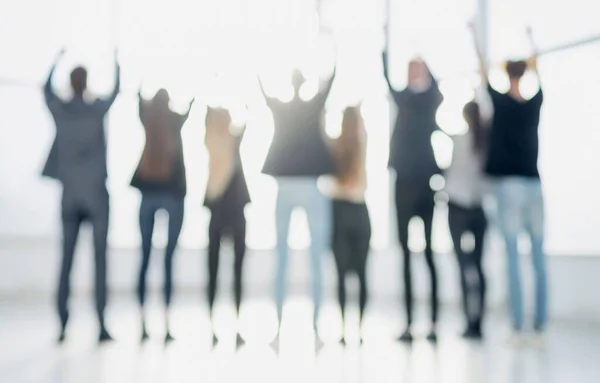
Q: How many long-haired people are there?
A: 4